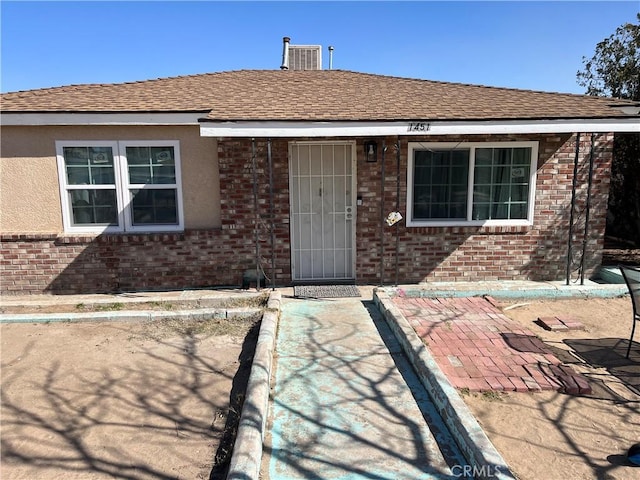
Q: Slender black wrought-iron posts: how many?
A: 6